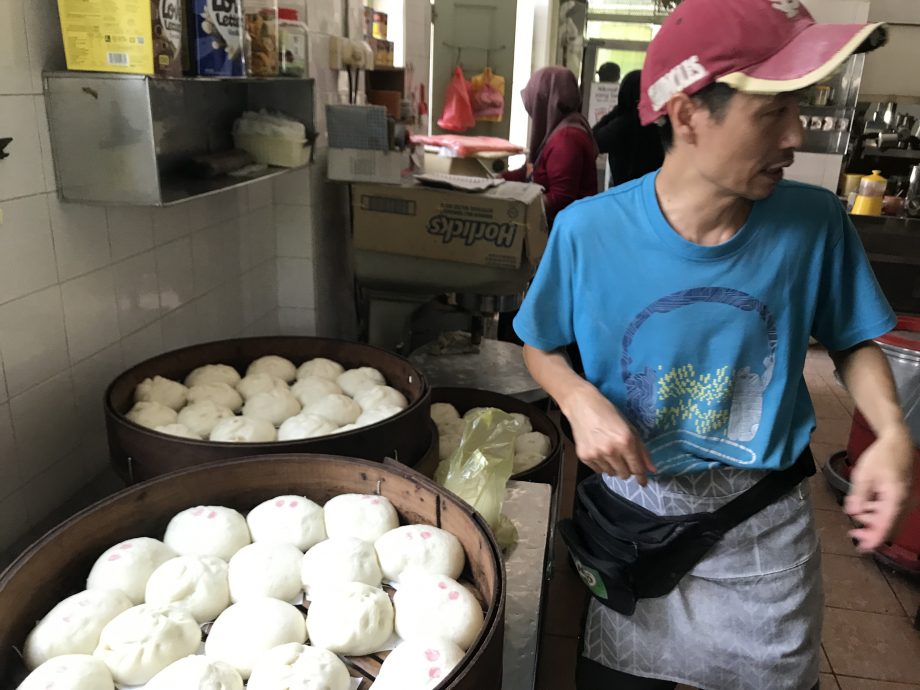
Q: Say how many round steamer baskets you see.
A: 3